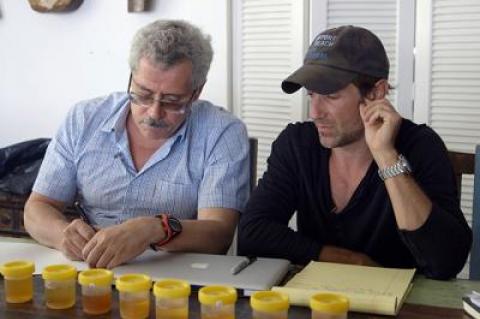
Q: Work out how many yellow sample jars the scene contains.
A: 8